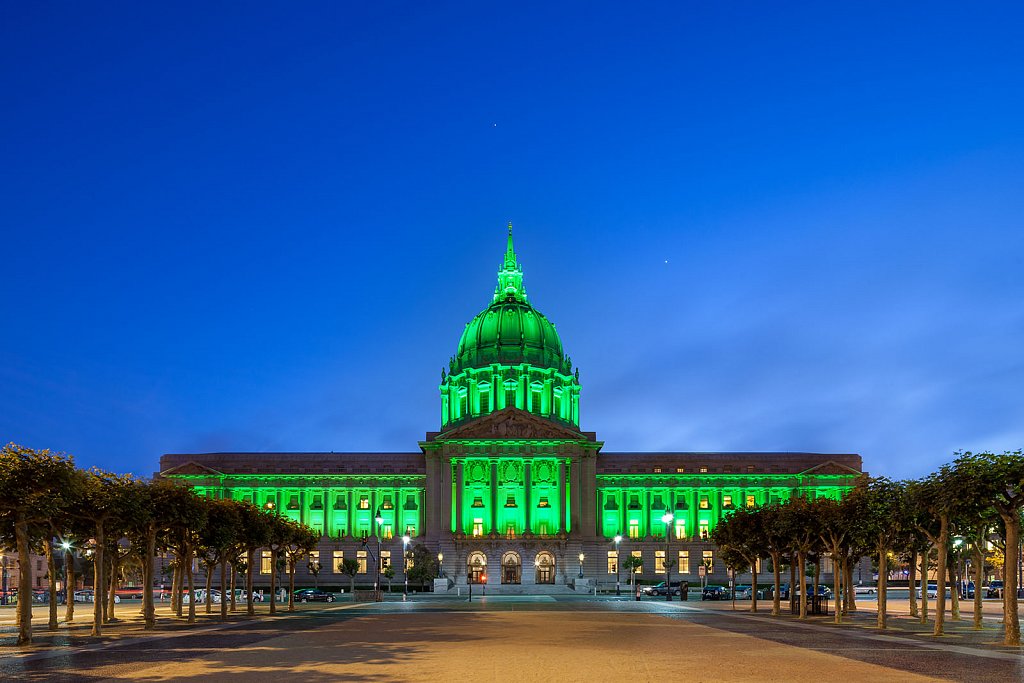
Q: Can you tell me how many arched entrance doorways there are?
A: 3